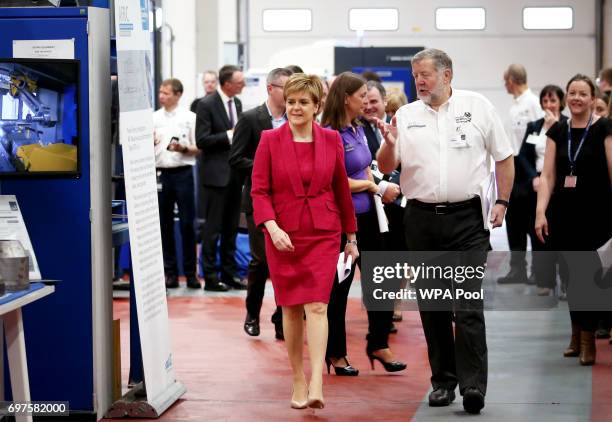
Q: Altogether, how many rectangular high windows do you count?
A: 4